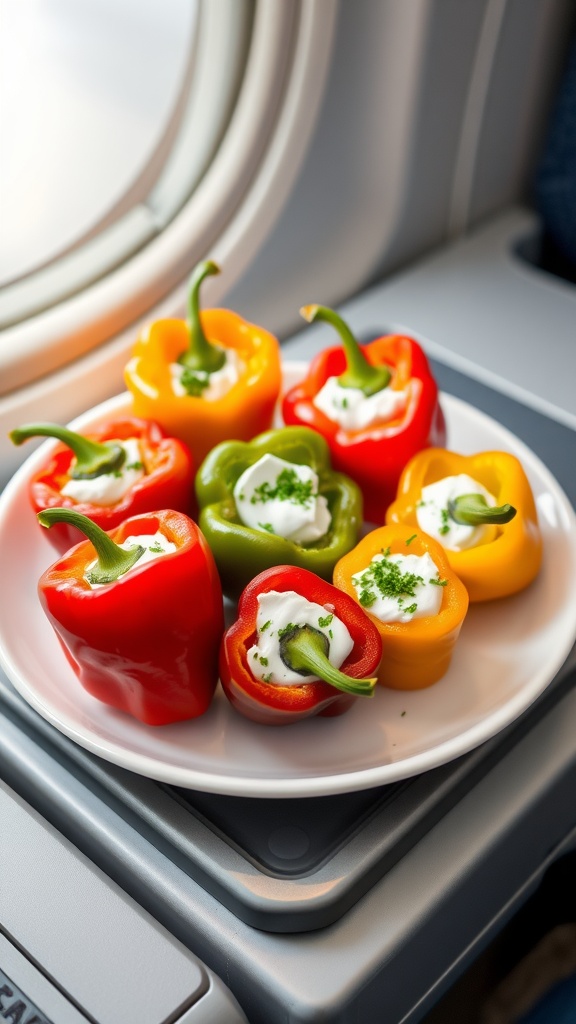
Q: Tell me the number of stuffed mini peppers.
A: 8